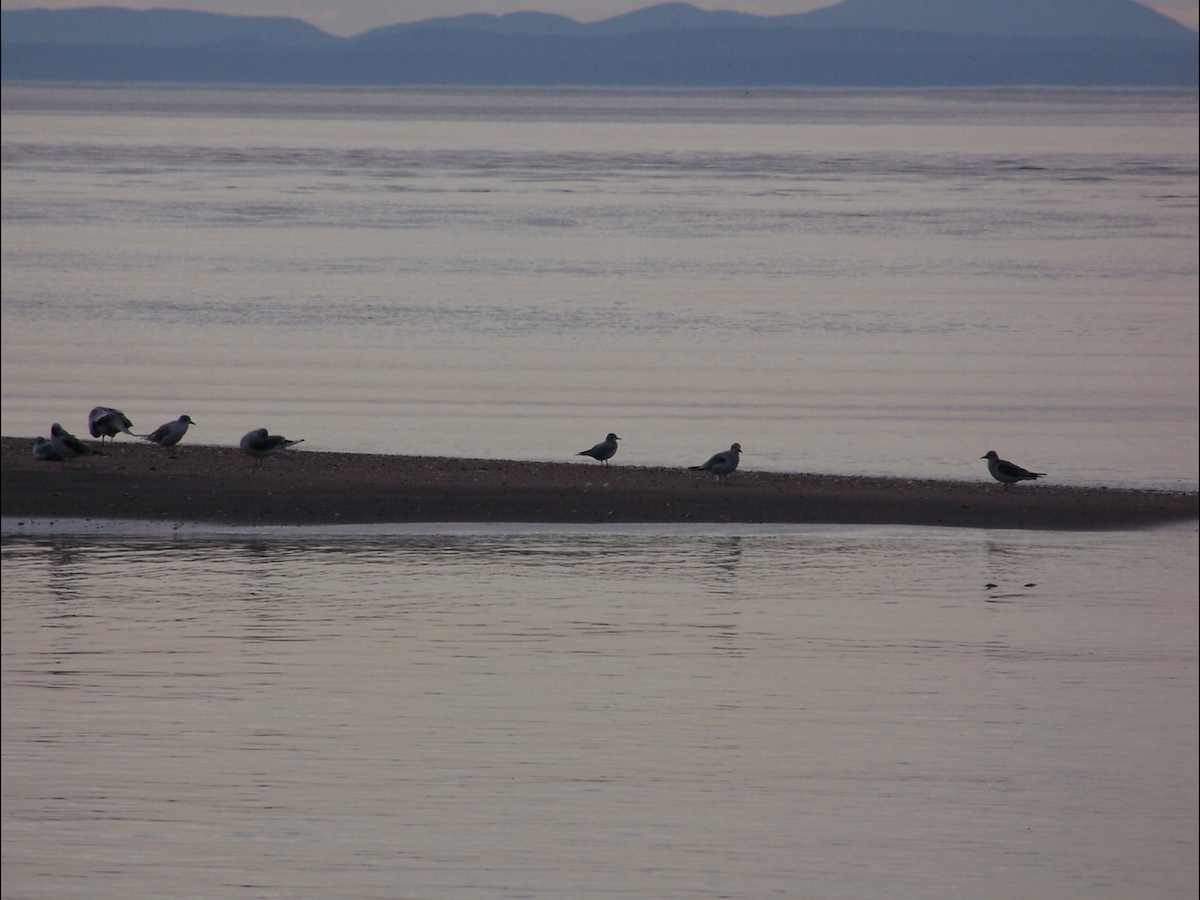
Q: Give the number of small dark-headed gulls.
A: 8